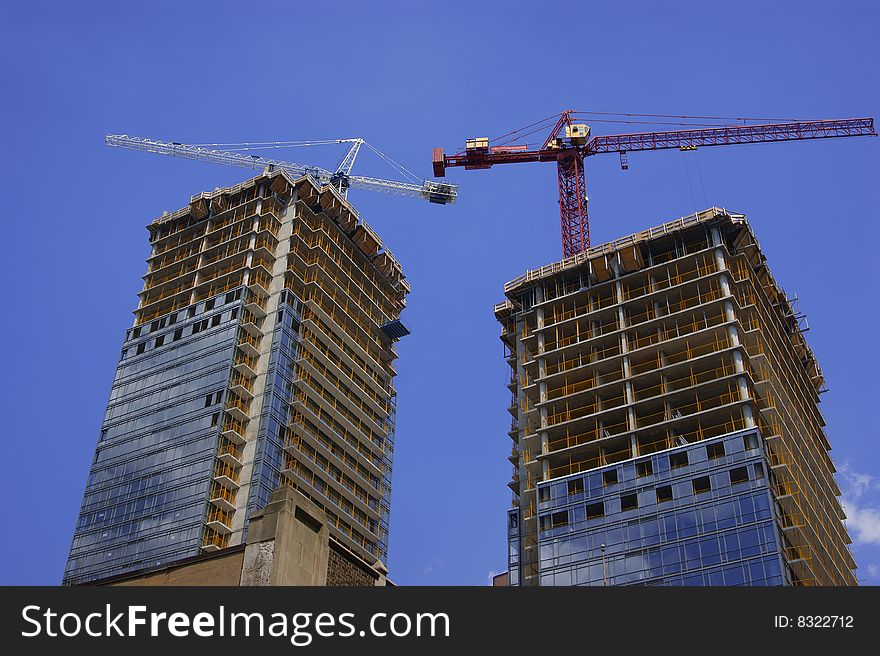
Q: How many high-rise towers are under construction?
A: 2